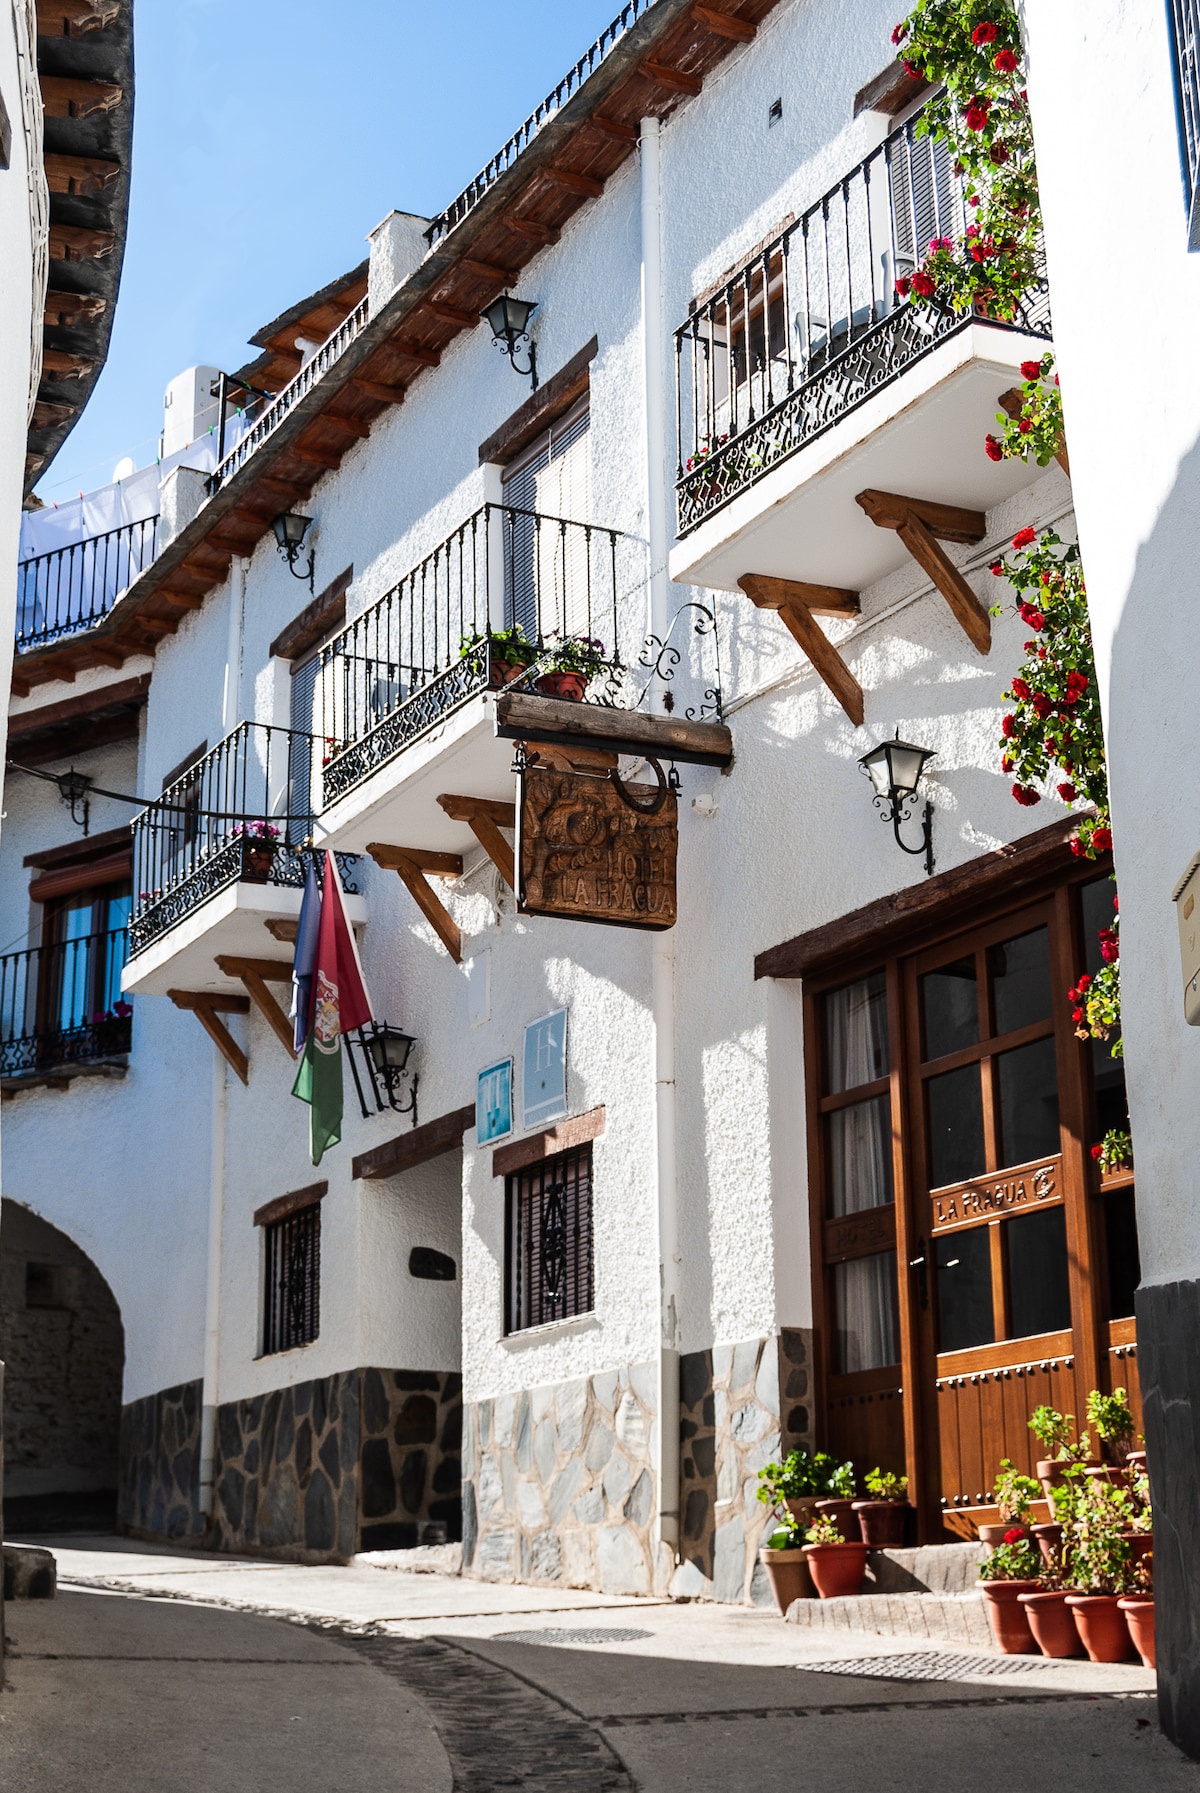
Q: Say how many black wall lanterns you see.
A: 5